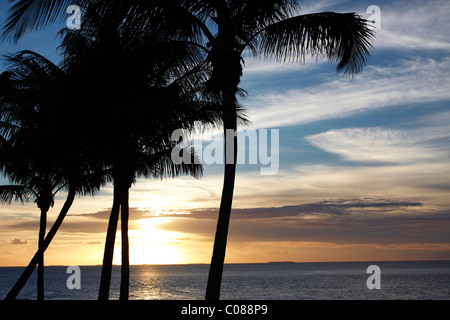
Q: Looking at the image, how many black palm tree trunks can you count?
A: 5